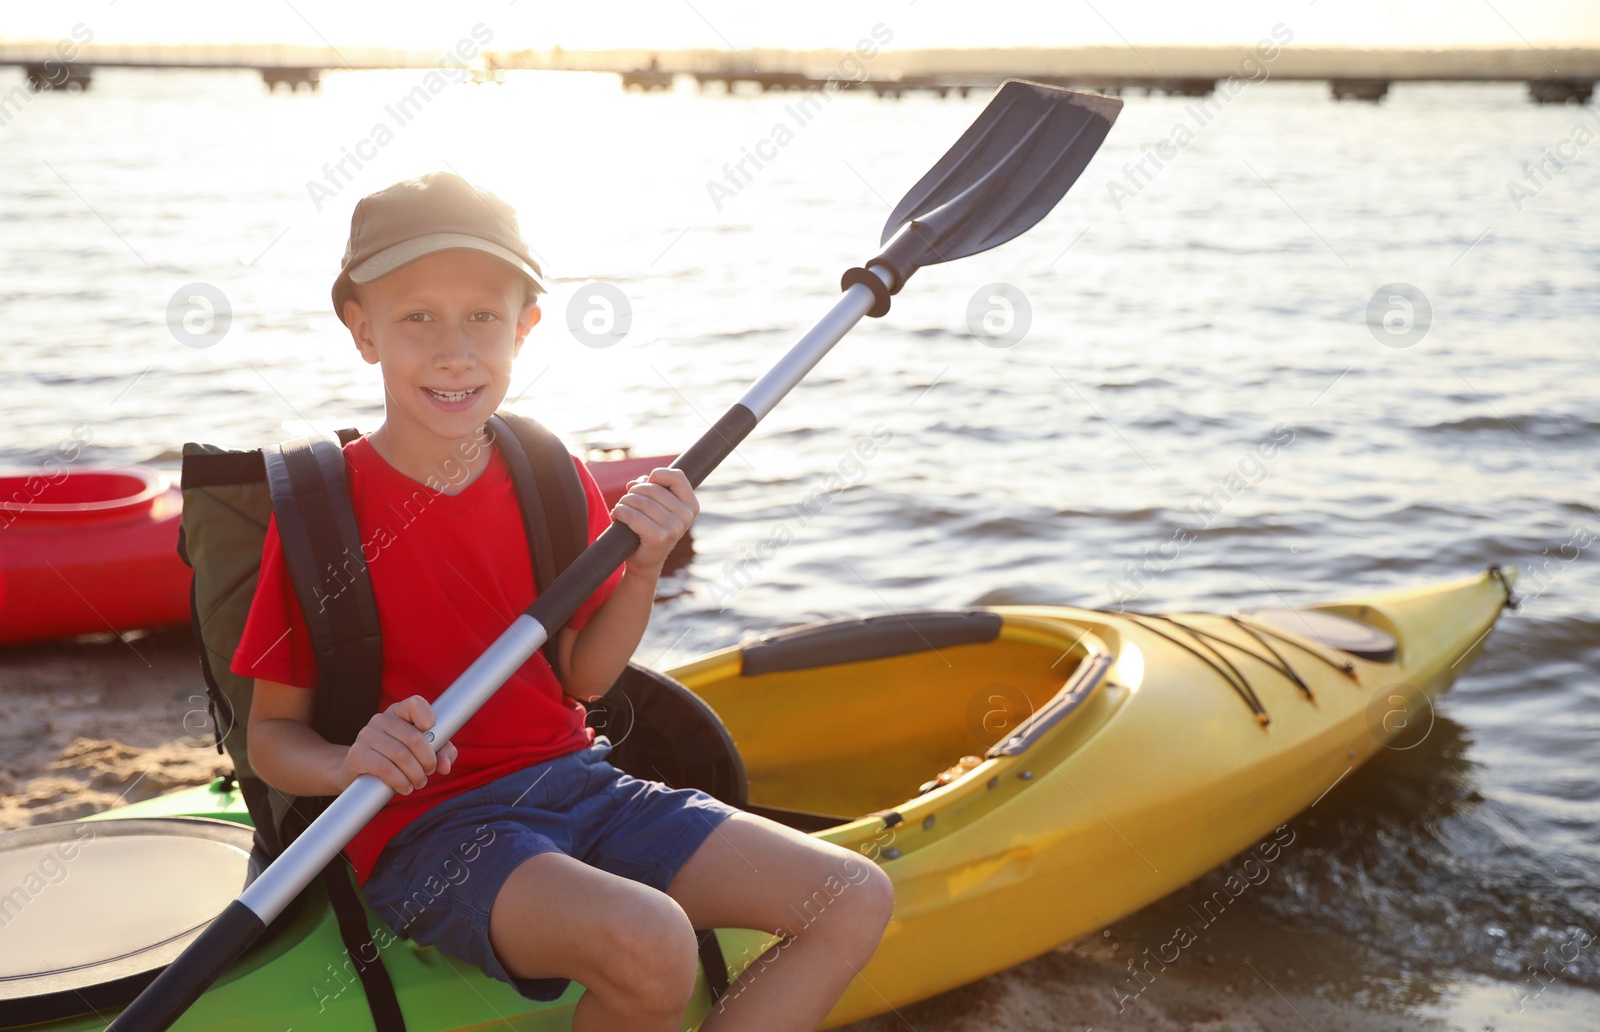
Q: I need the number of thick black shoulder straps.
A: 2